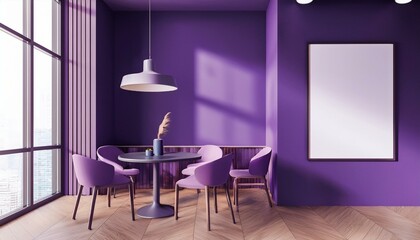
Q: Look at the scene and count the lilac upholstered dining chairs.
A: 5